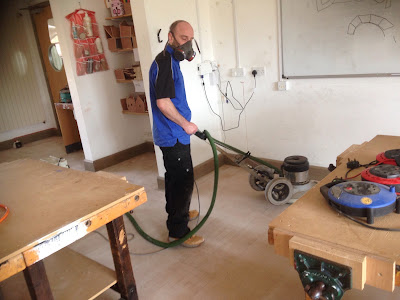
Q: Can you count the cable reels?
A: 3